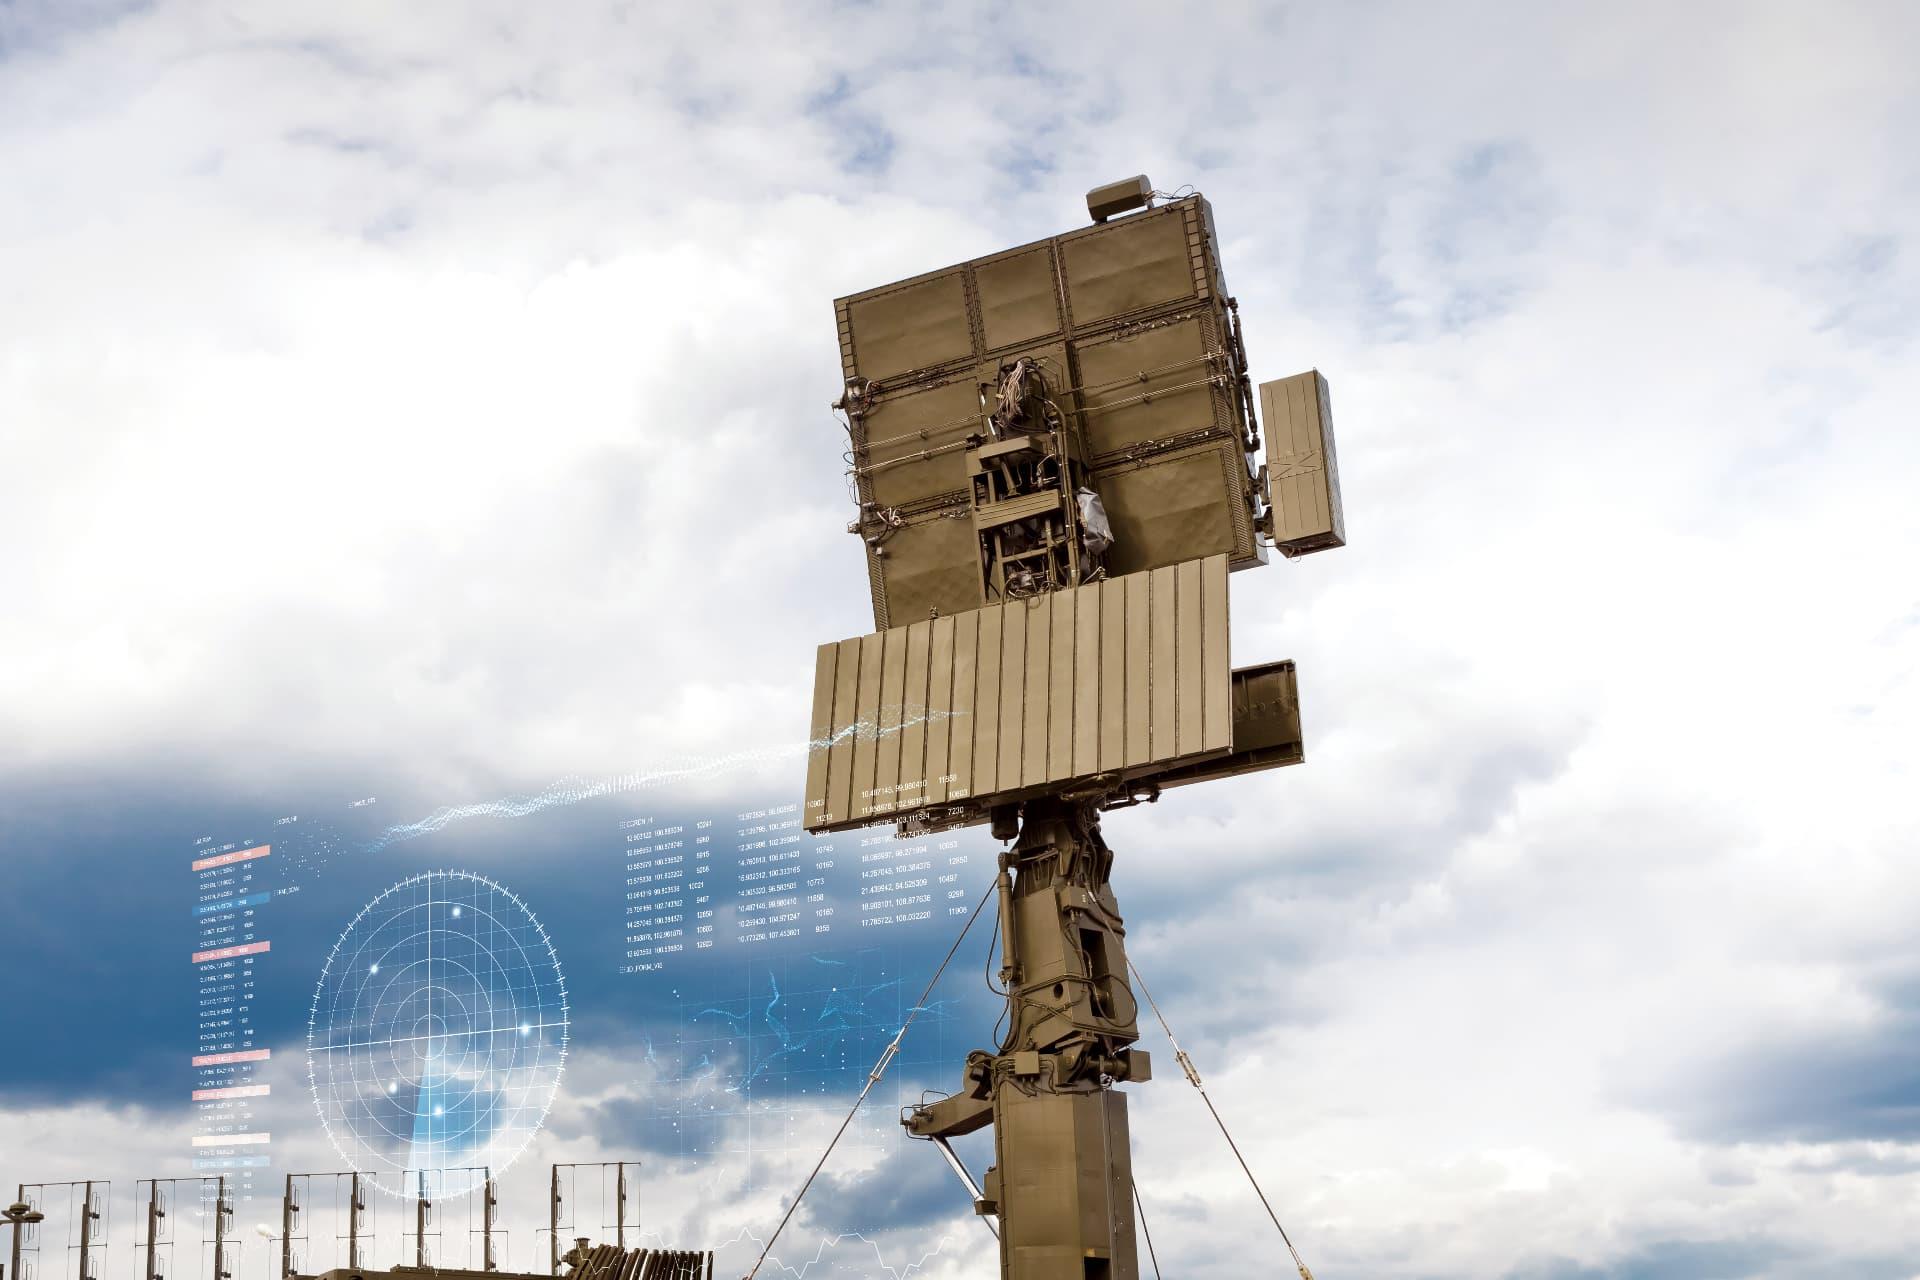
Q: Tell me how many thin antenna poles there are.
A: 10